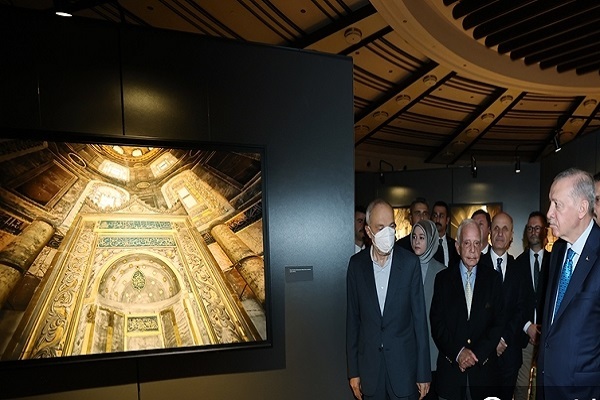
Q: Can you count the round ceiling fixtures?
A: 13